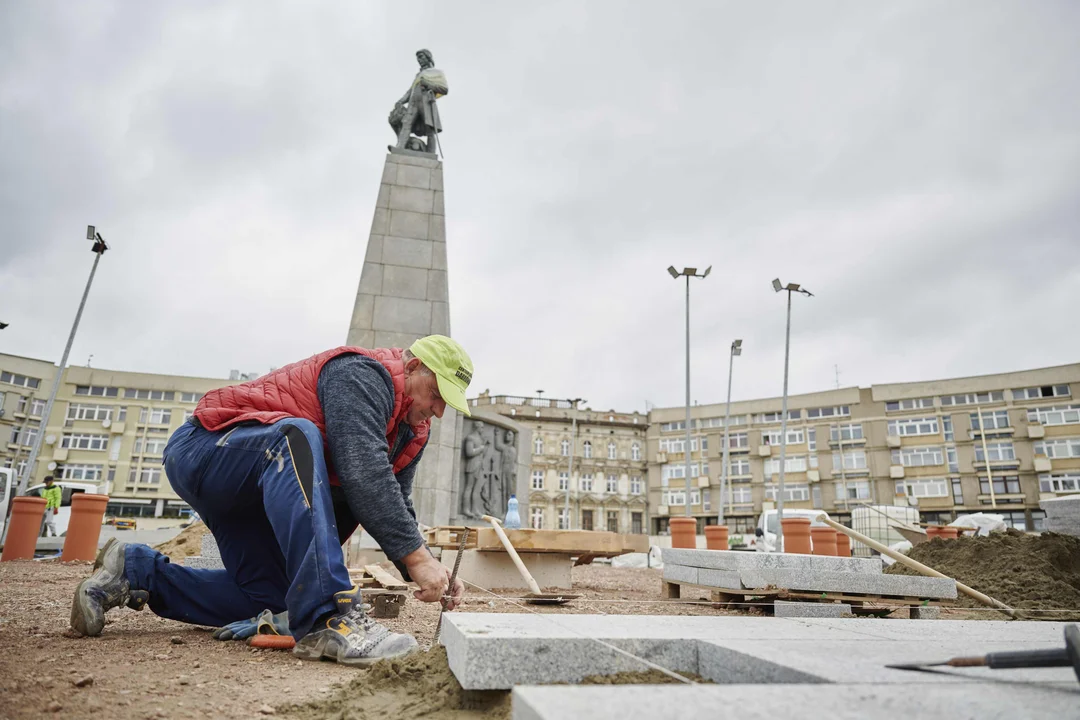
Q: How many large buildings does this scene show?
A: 3